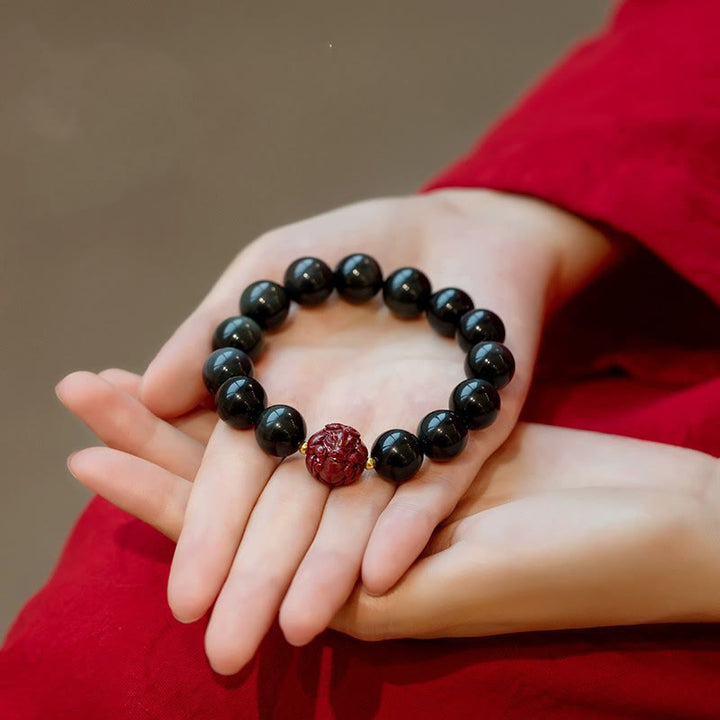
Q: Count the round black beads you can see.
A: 14